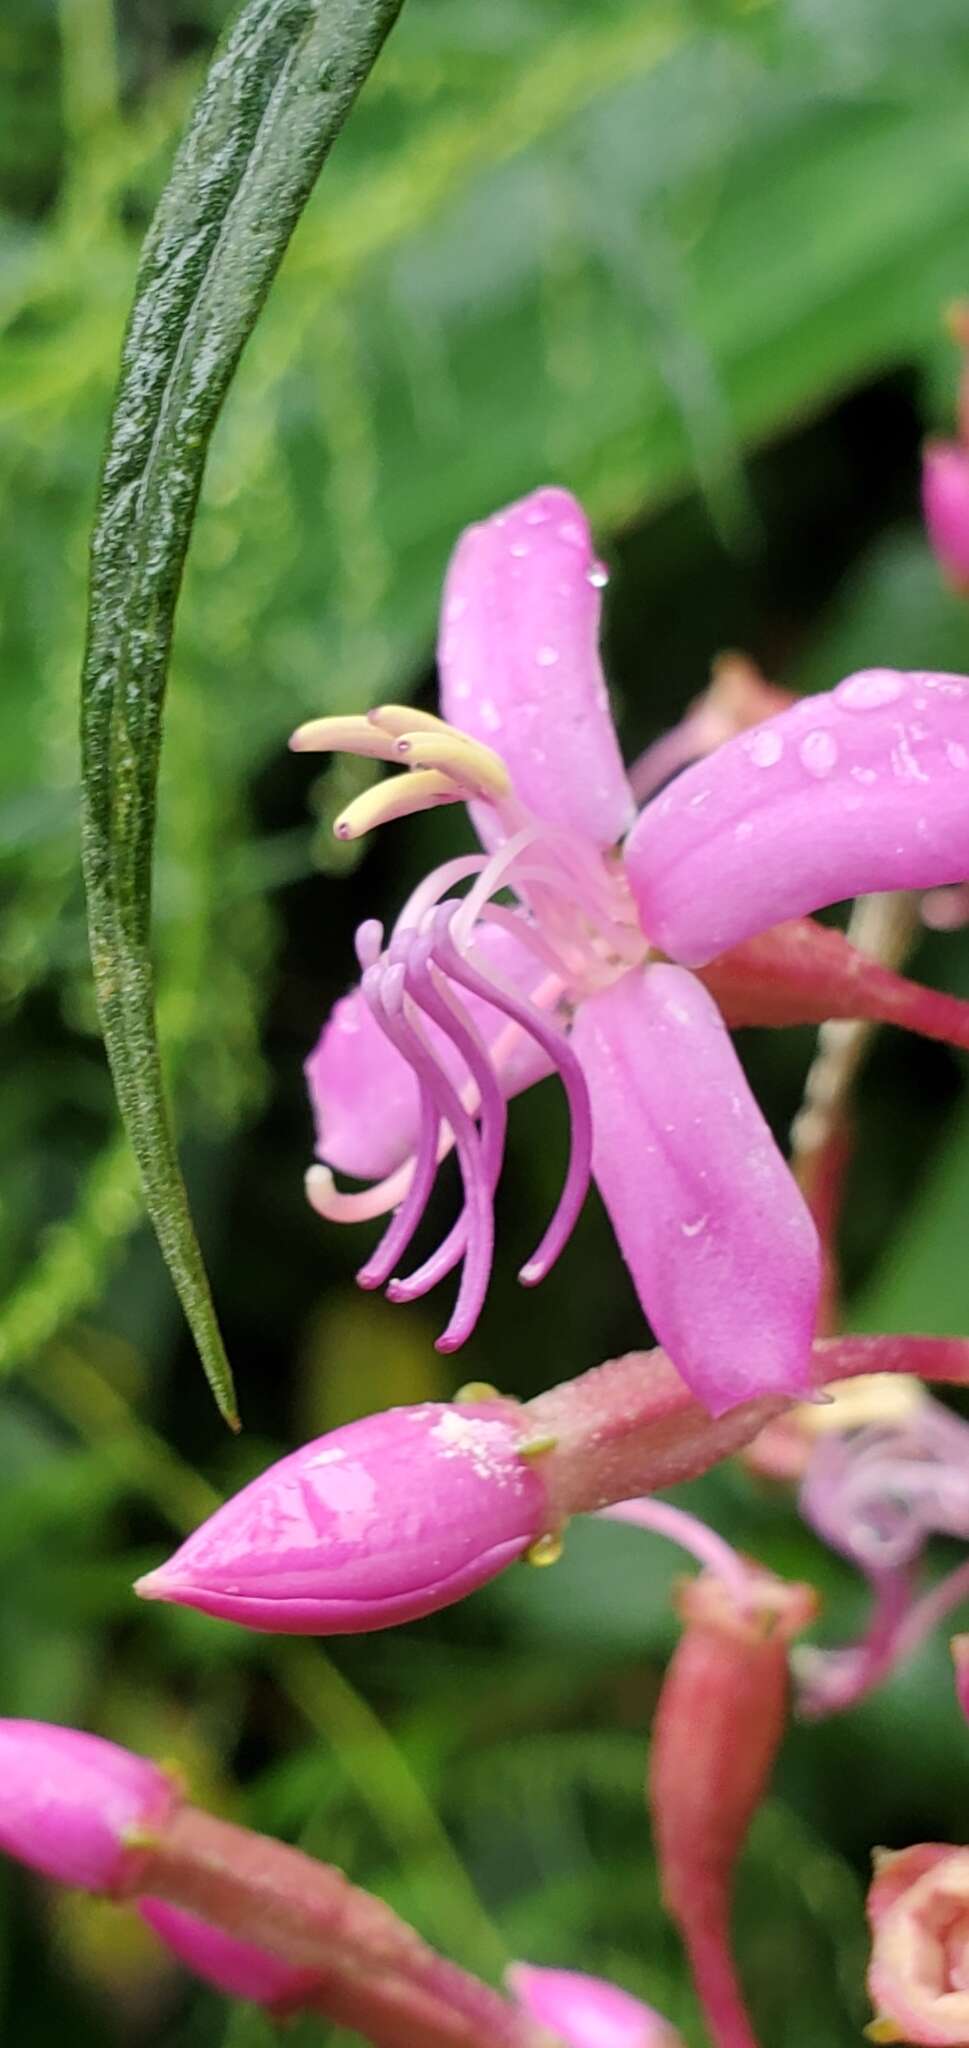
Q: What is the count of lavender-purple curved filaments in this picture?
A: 4